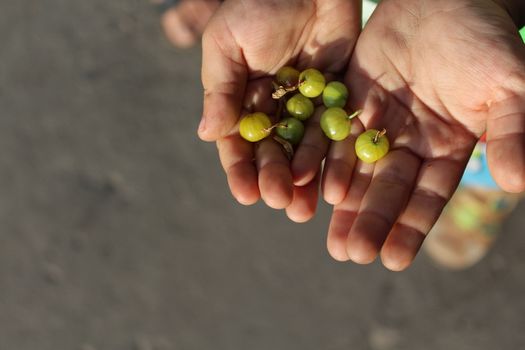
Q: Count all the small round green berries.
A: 8